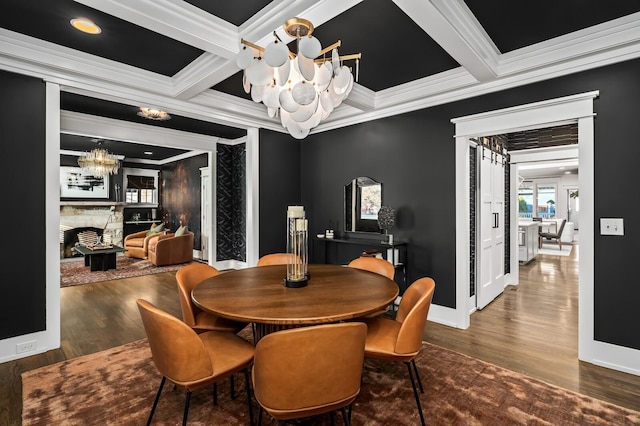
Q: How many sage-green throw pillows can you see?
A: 2